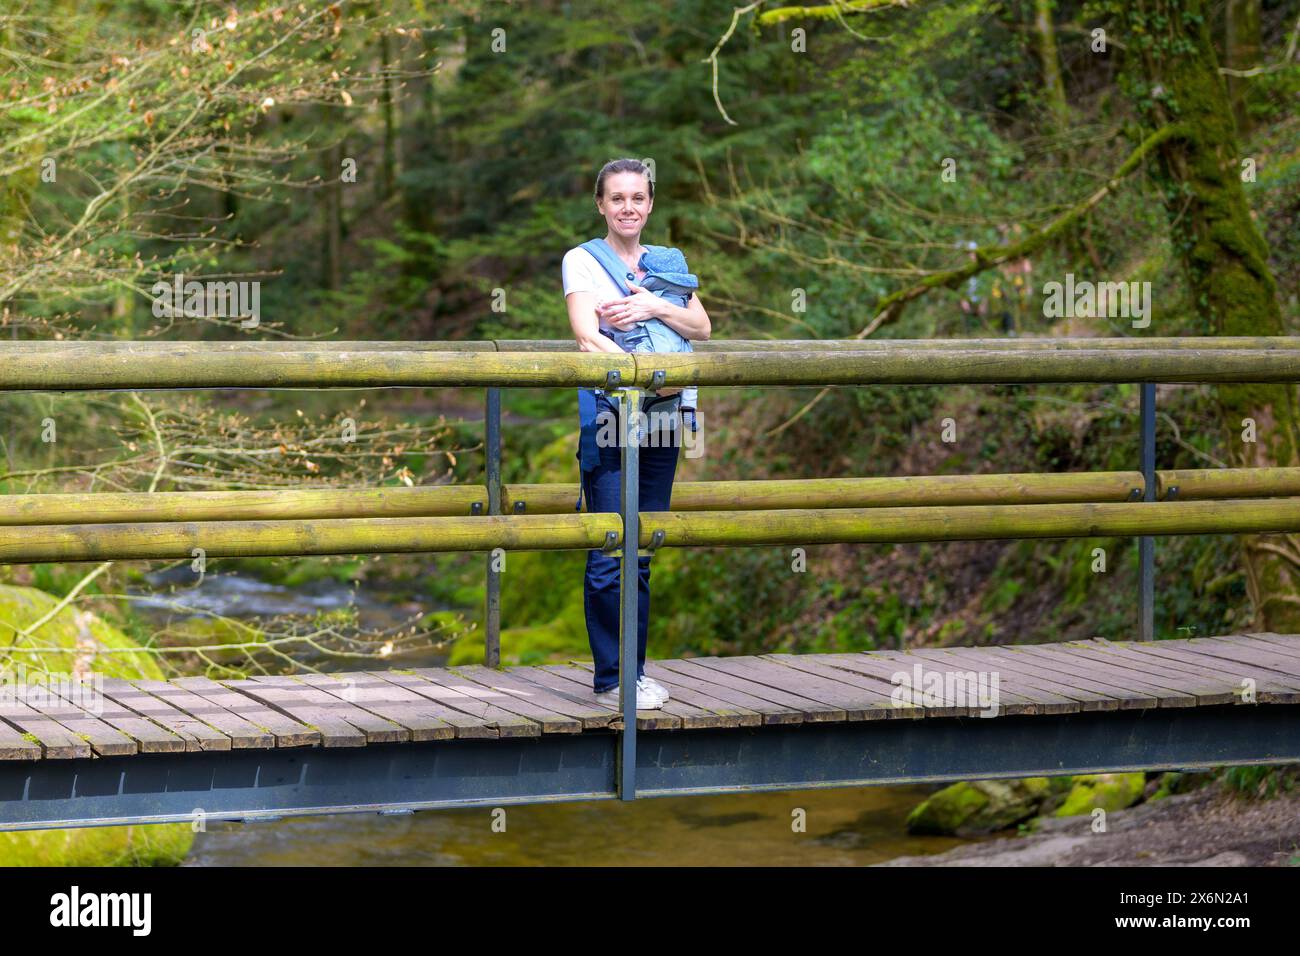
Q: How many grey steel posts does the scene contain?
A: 3